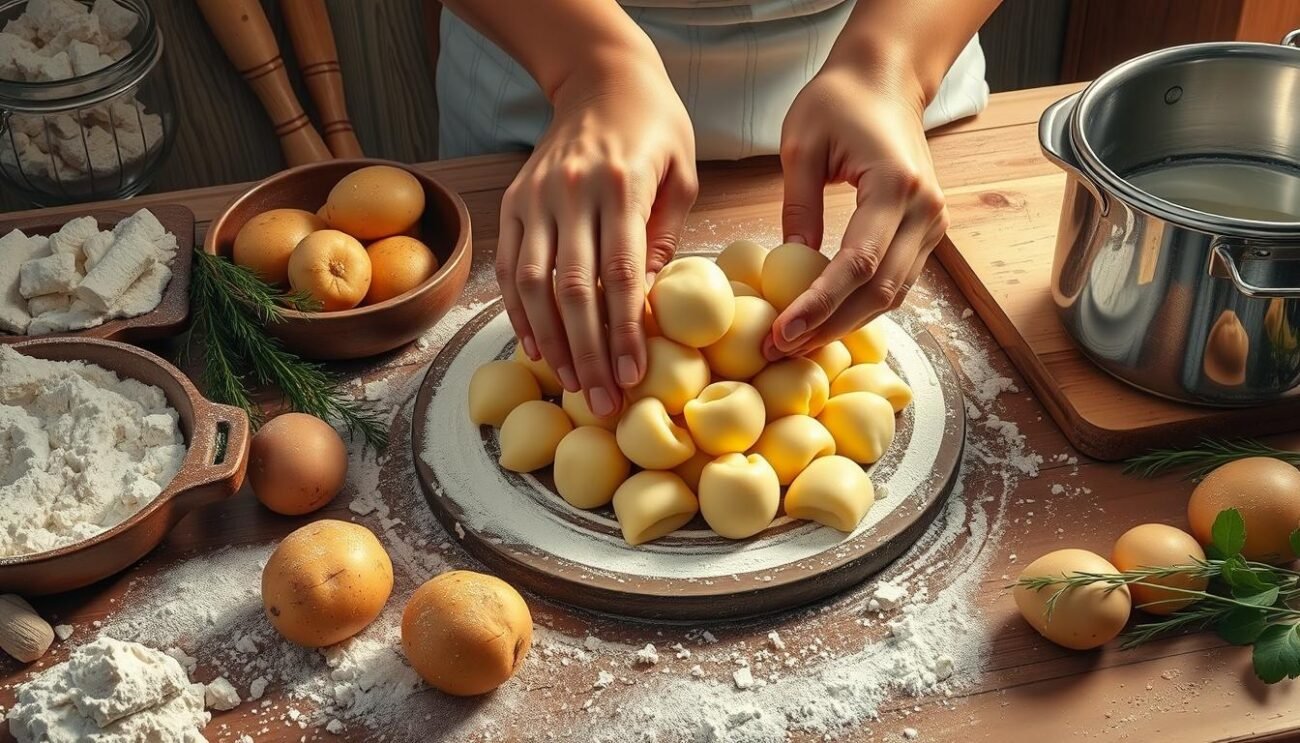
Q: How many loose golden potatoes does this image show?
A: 2